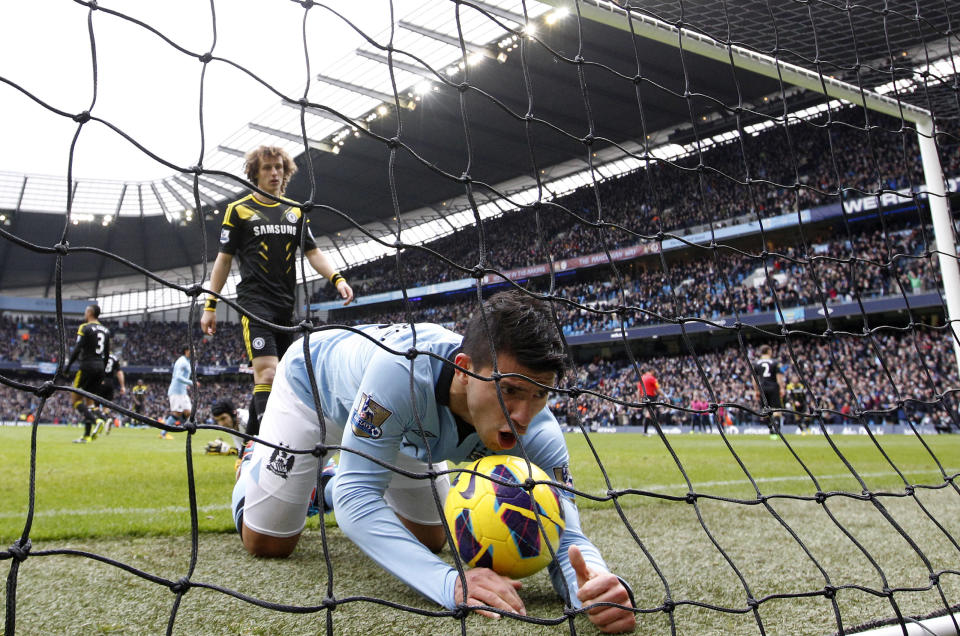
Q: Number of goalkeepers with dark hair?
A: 1